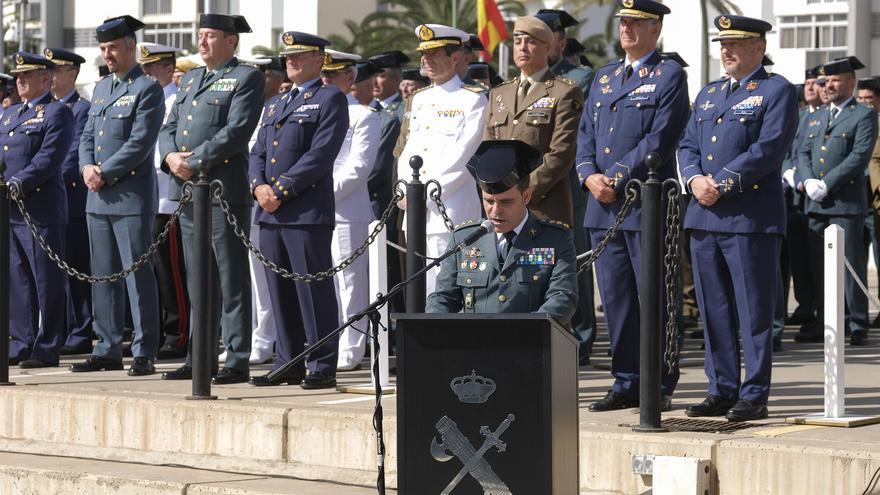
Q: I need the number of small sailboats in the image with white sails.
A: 0